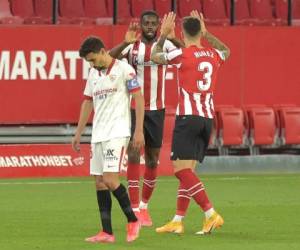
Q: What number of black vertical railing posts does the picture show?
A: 5